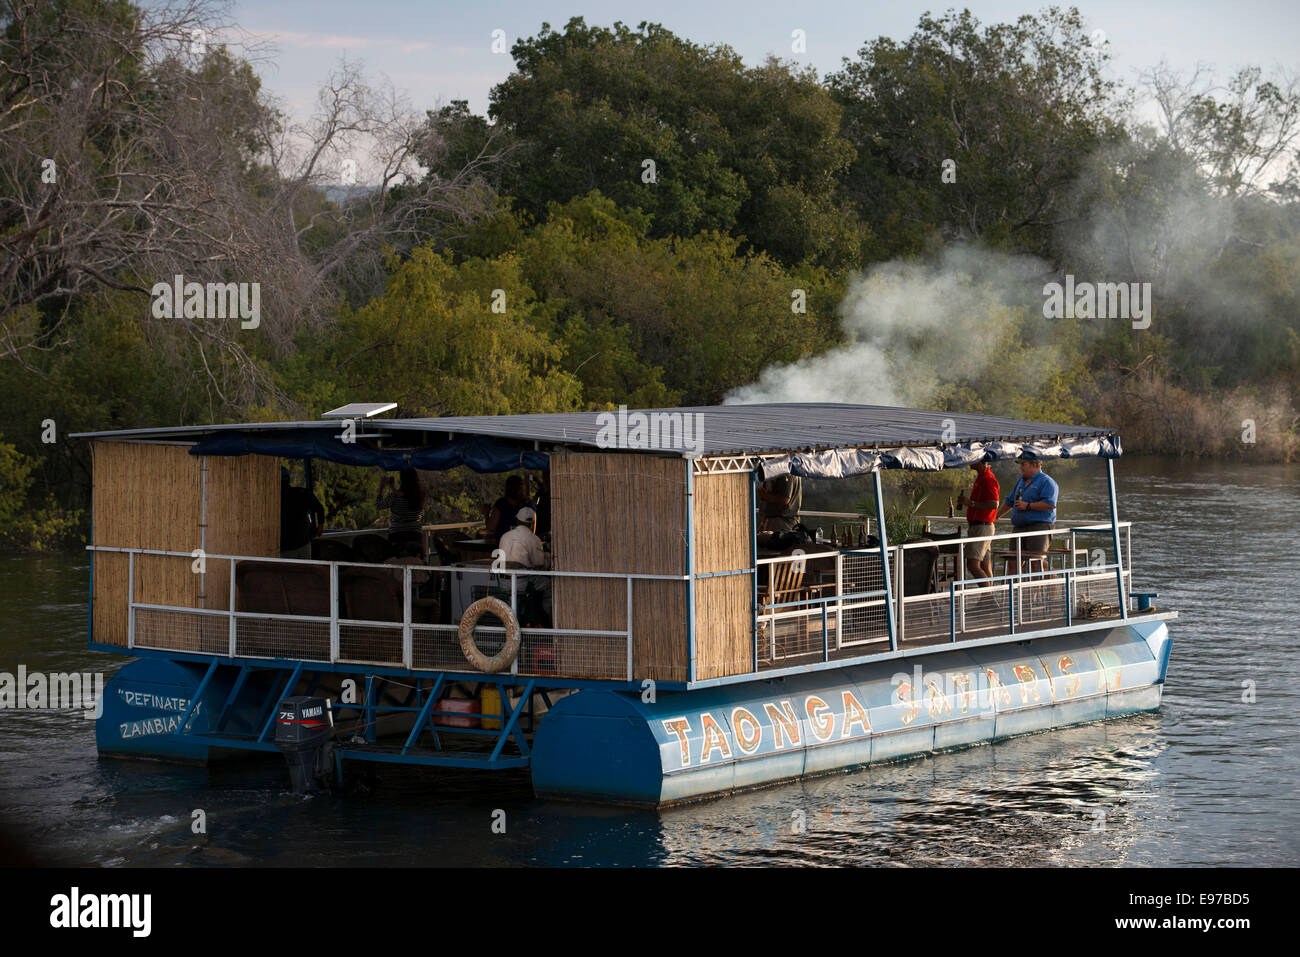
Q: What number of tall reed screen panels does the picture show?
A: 4